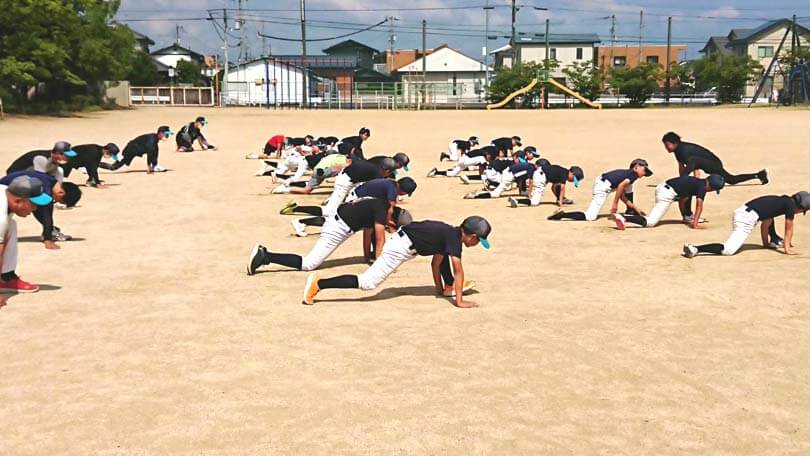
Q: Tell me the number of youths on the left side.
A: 6